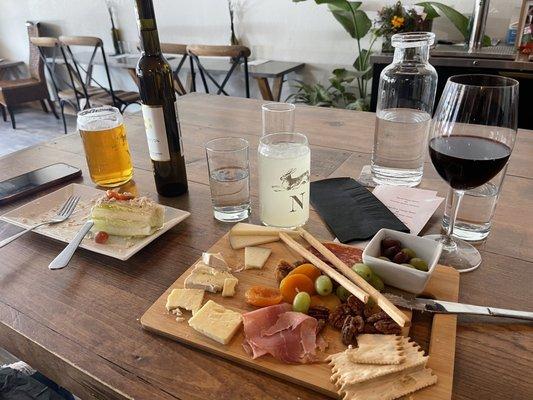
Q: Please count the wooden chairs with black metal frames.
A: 4